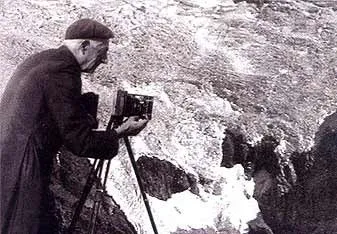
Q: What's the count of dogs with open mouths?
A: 0